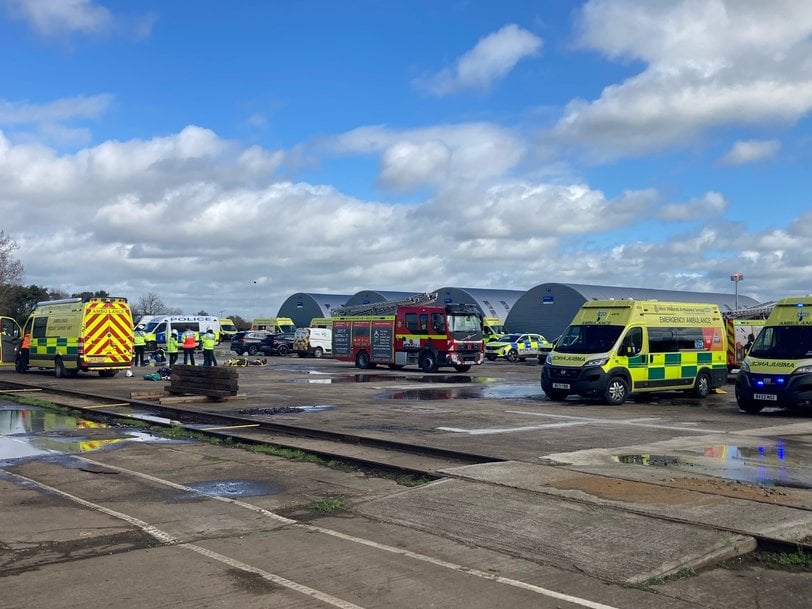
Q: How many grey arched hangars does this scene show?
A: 4